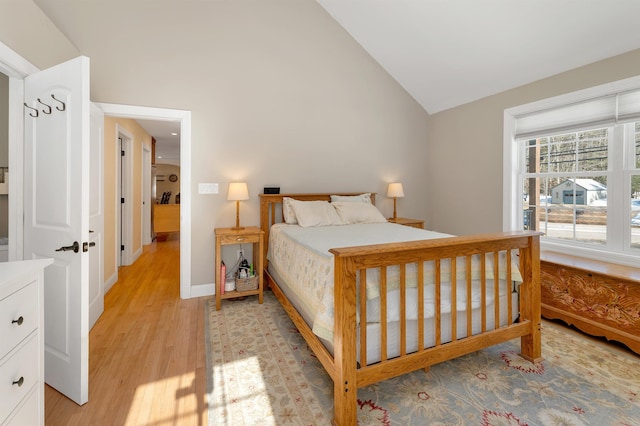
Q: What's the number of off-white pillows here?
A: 4